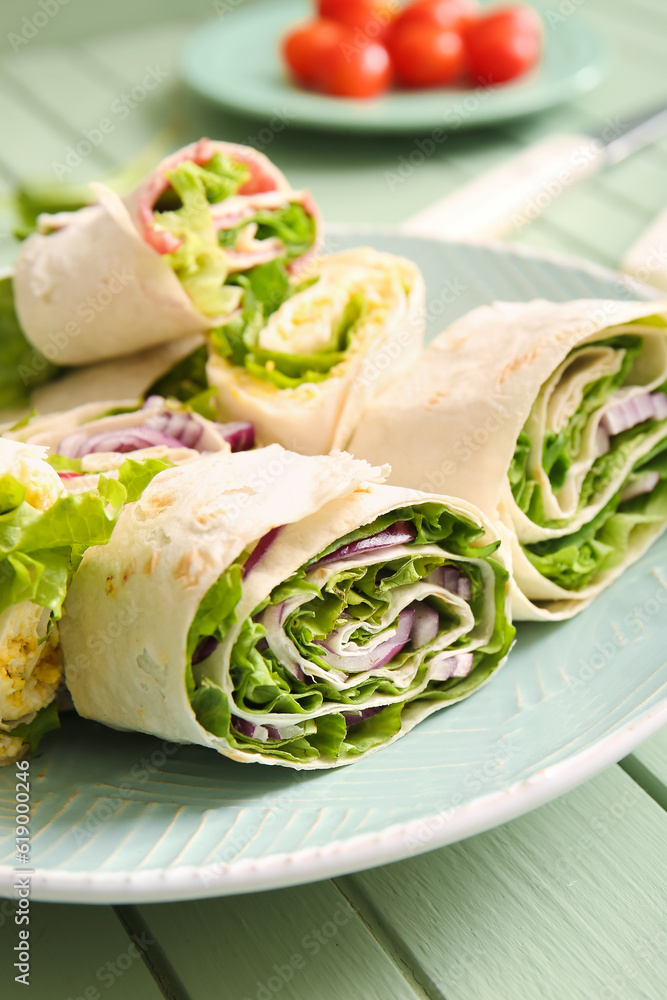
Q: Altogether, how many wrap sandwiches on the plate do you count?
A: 6